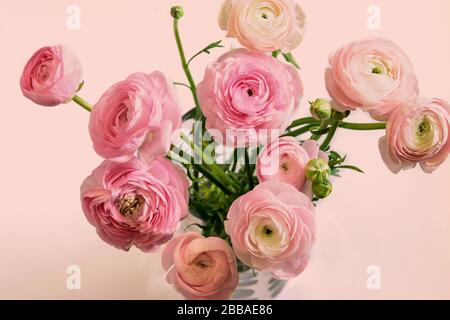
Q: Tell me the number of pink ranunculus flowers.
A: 10